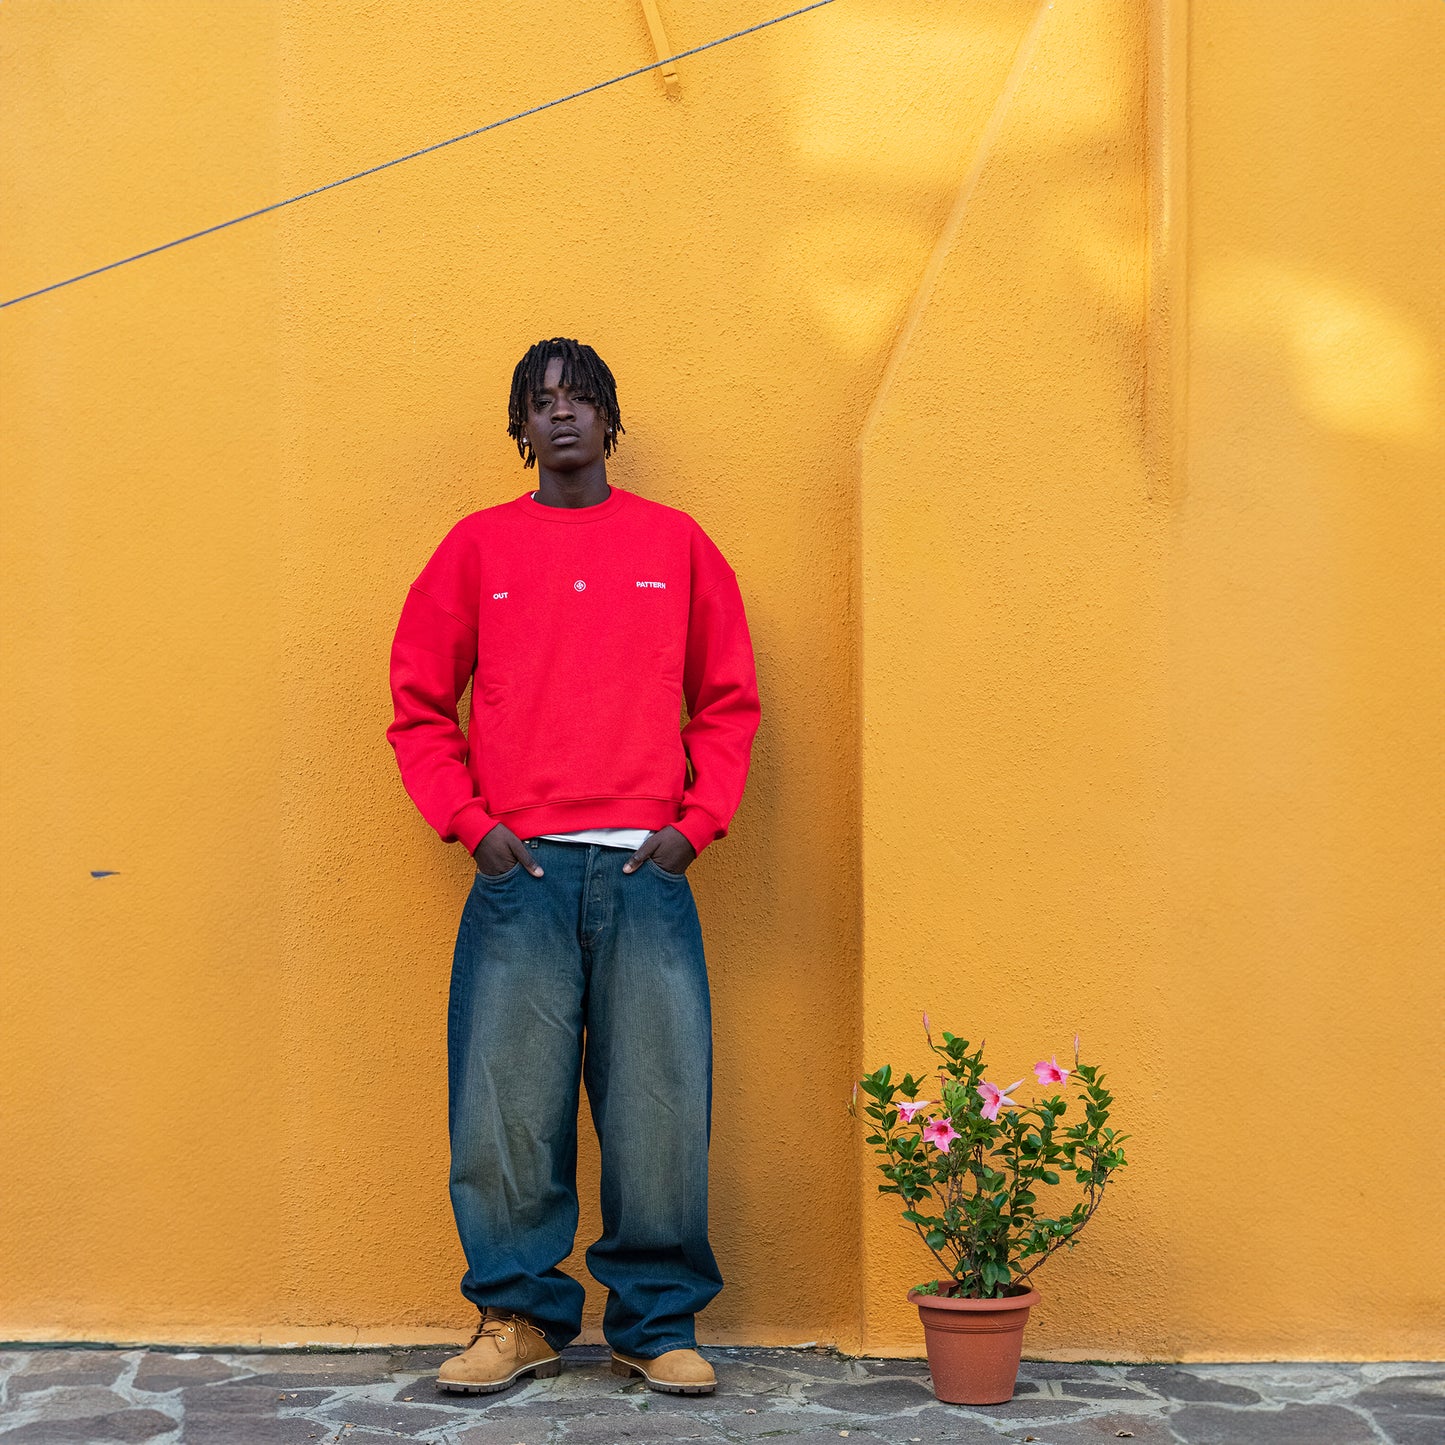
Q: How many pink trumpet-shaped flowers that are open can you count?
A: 4